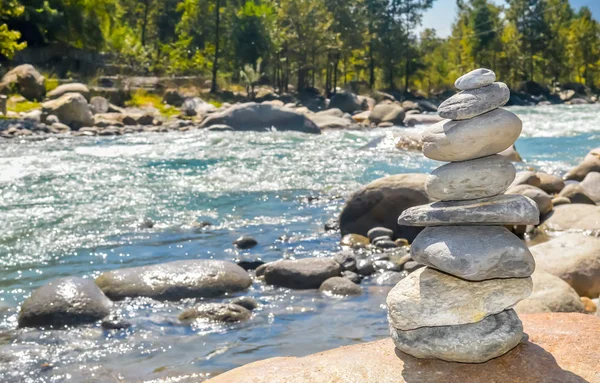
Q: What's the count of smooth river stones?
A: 8